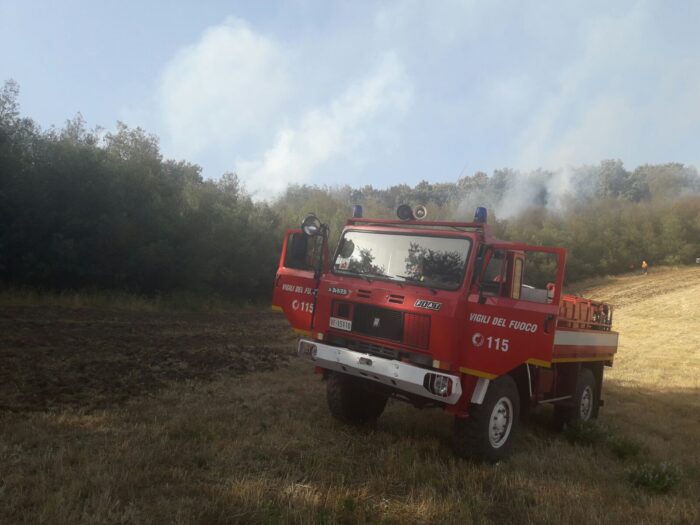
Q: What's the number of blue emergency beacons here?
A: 2